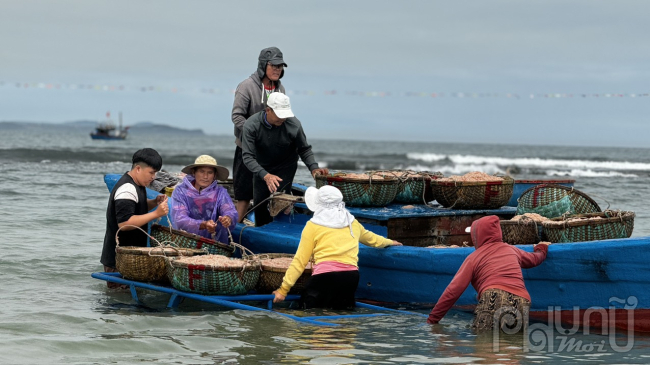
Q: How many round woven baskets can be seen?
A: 10